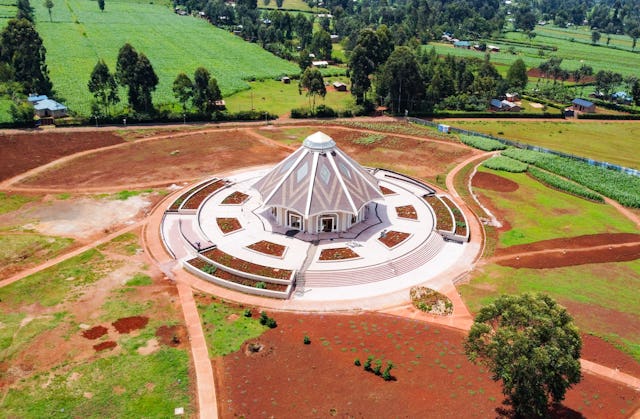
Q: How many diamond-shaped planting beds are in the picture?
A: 7